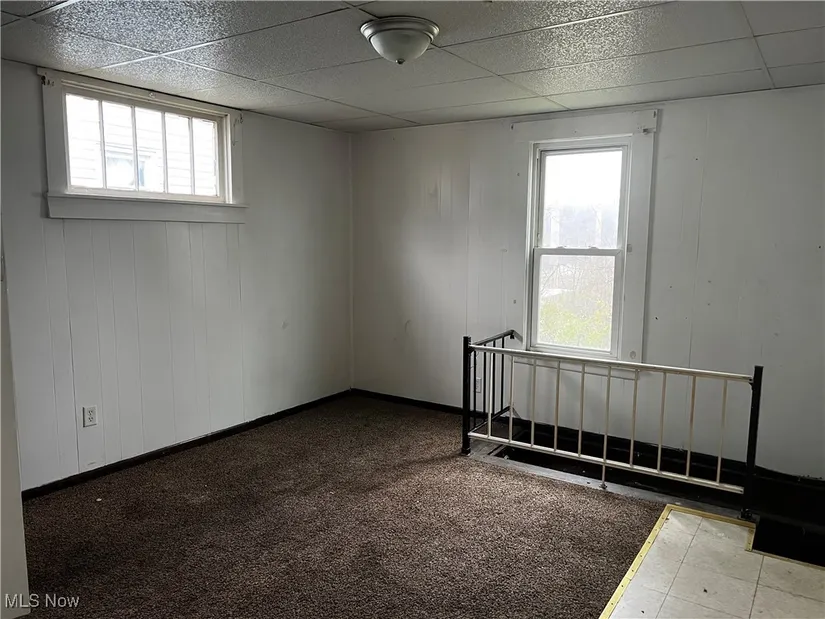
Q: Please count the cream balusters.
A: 10